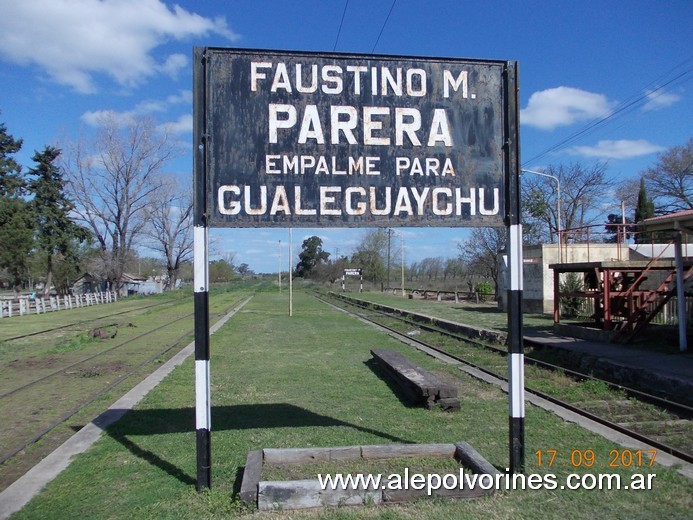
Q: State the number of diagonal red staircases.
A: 1